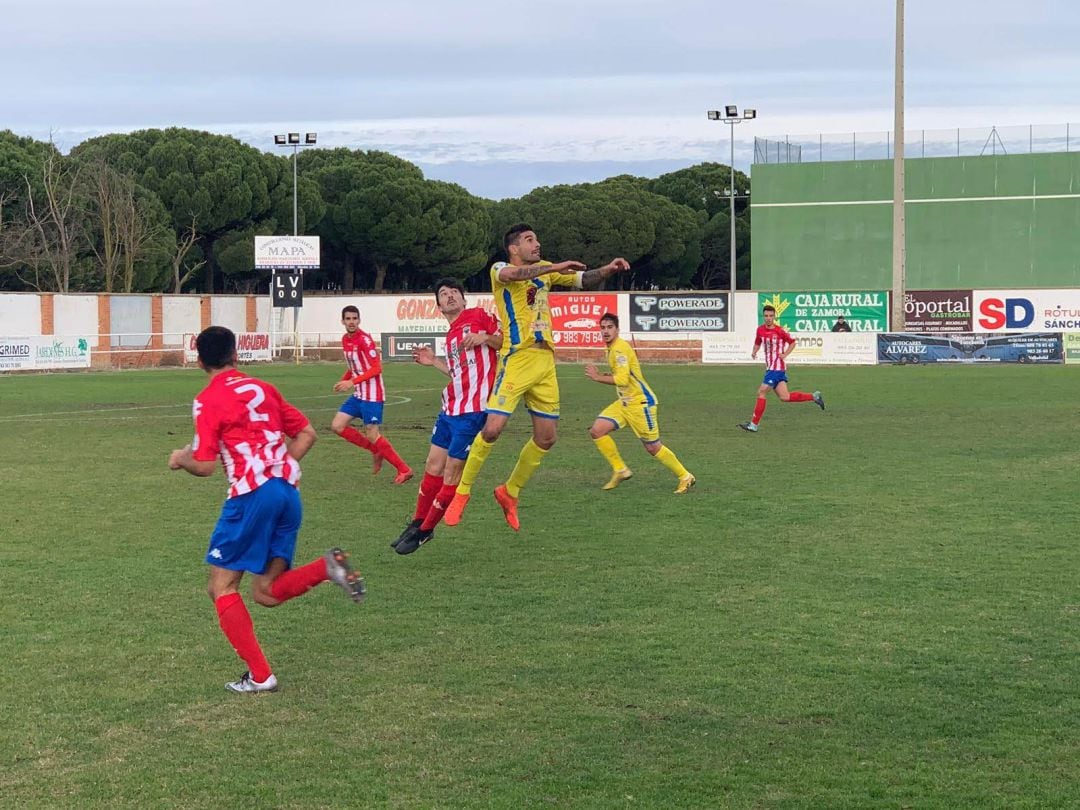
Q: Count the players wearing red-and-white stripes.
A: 4